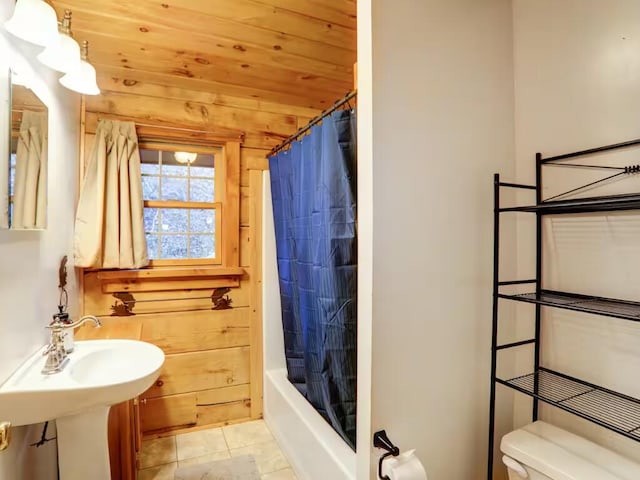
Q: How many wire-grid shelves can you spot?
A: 3